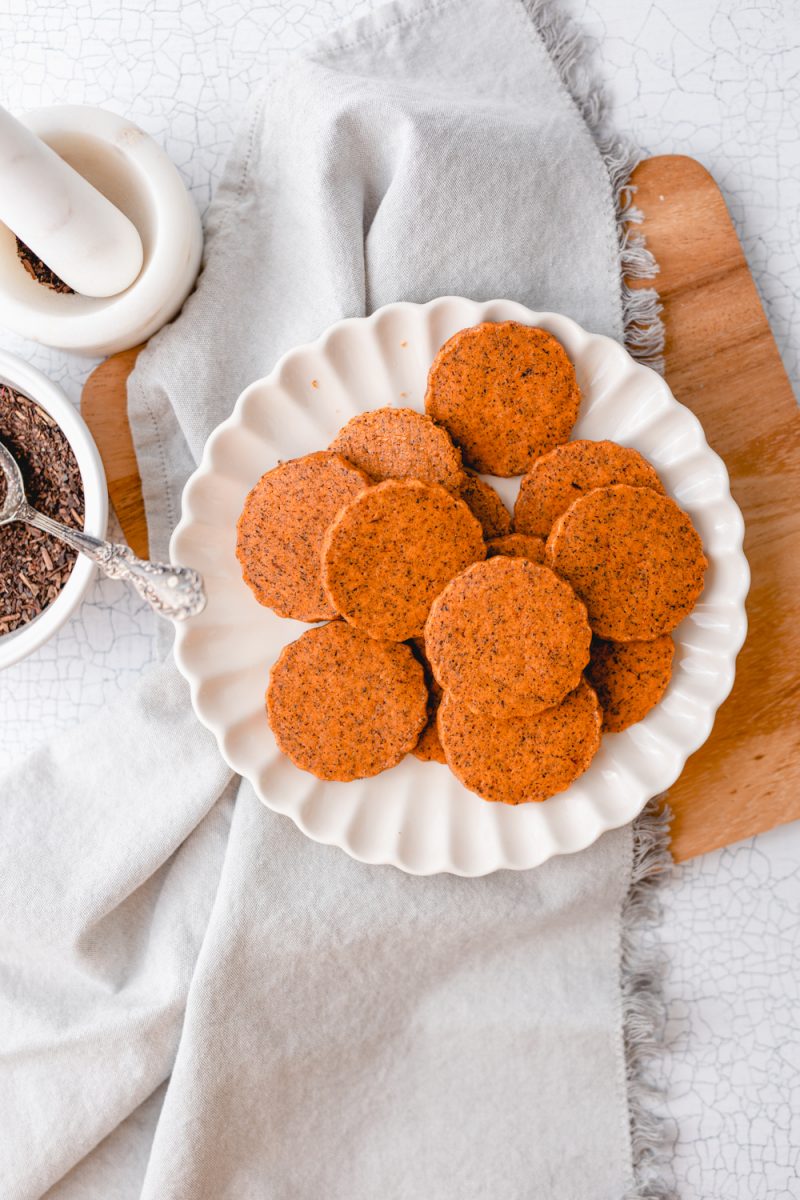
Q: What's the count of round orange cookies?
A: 13